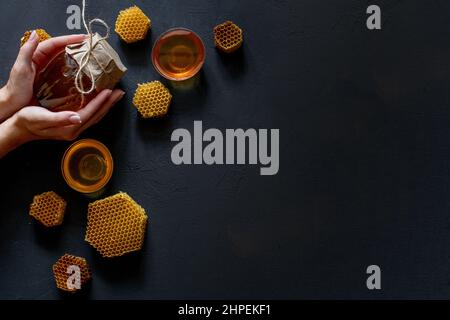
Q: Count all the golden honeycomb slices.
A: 7